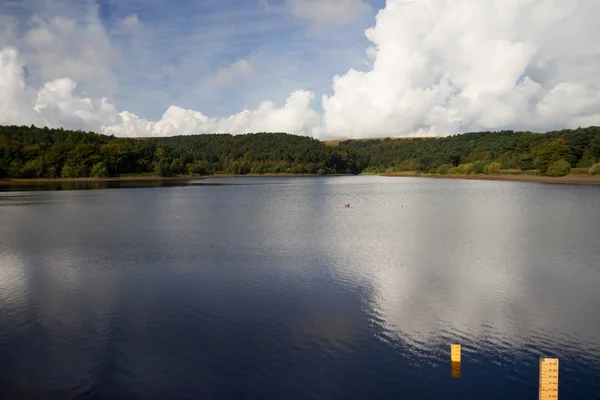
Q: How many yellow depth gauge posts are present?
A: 2